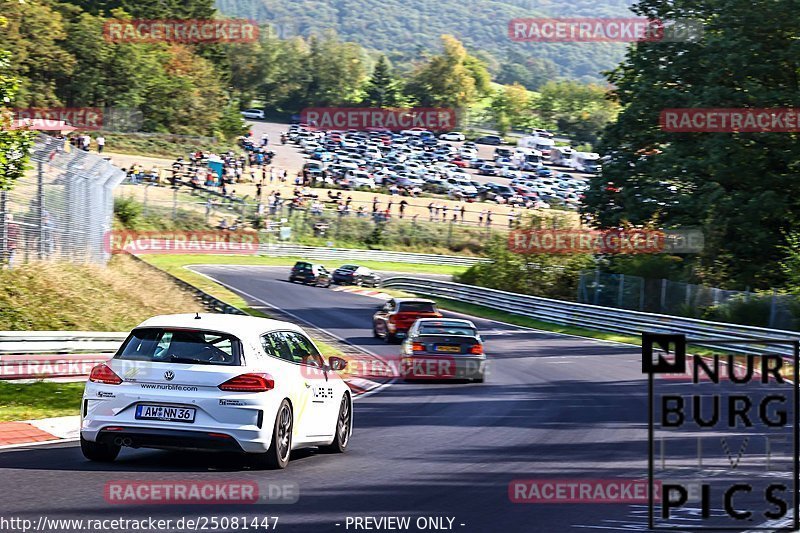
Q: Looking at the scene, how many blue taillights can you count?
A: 0